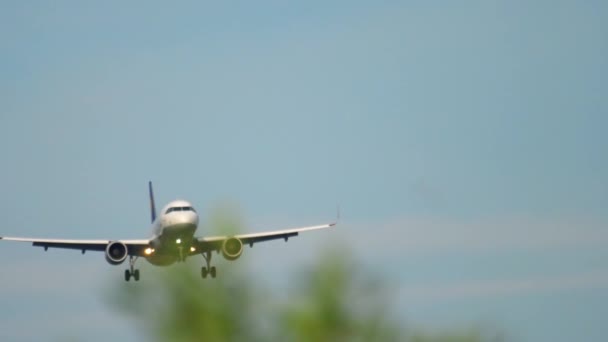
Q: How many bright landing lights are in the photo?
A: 3